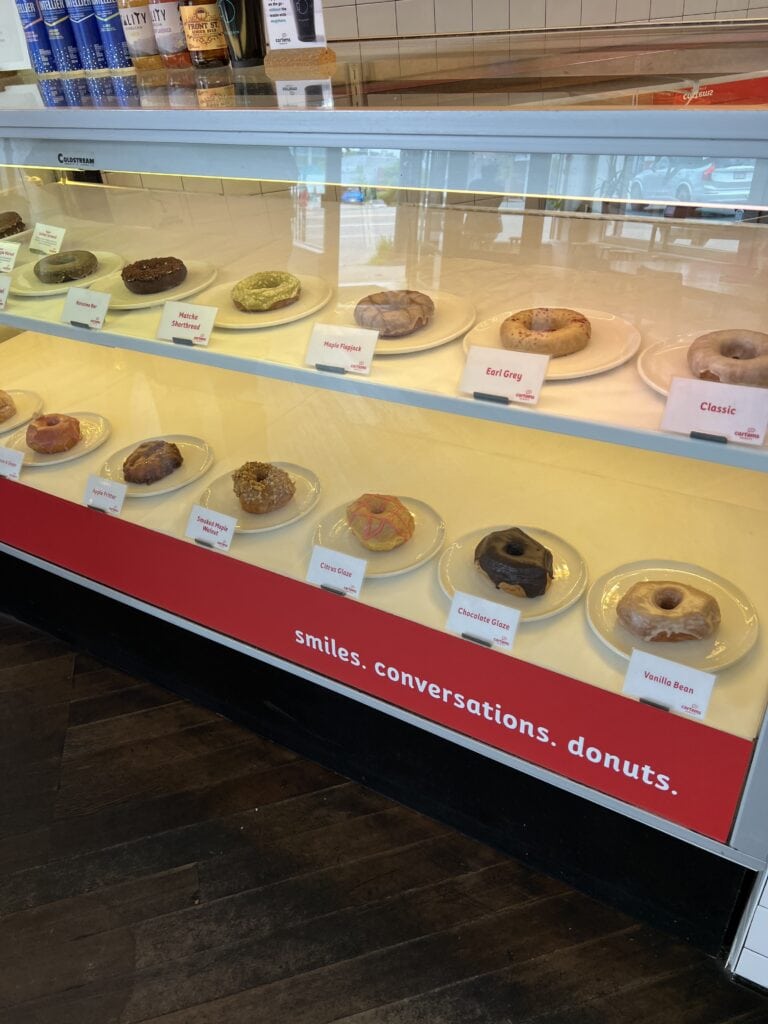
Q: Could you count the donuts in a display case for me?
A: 14